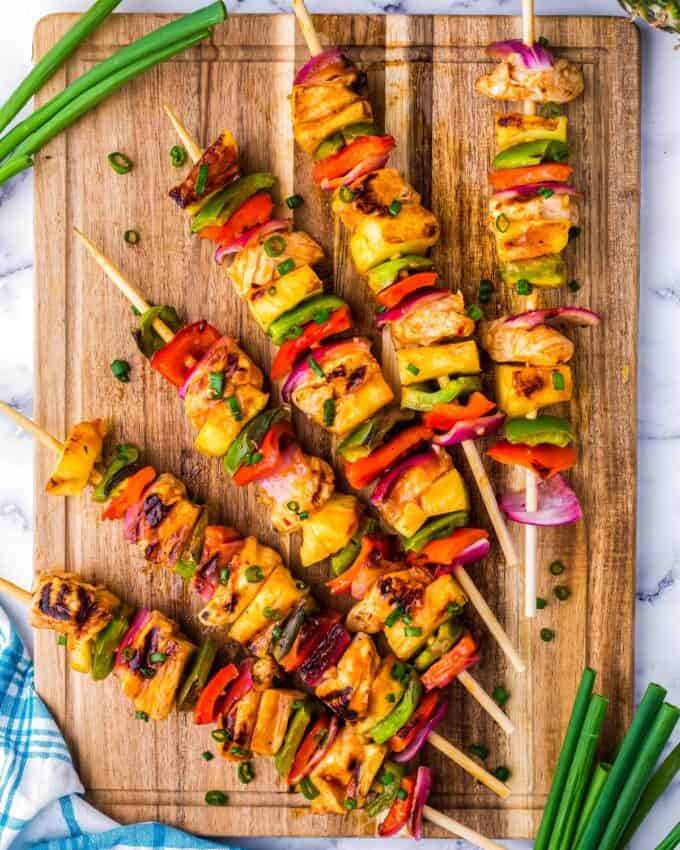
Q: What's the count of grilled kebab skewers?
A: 6